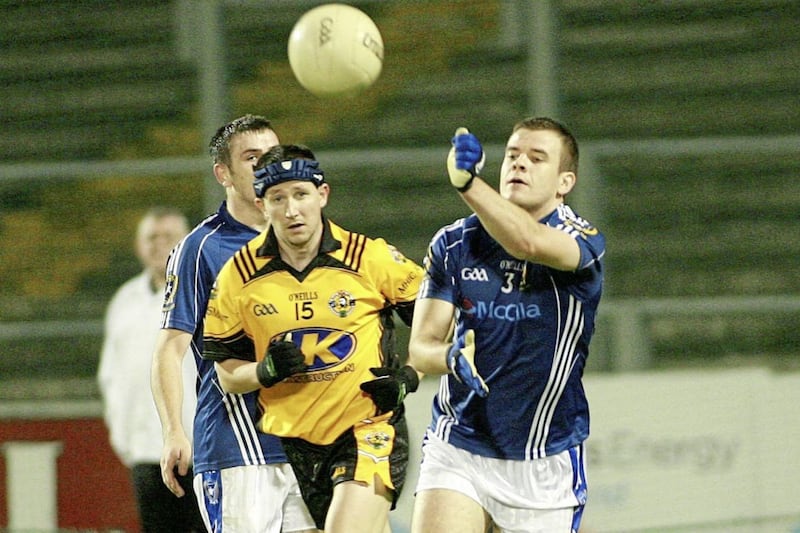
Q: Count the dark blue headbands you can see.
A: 1